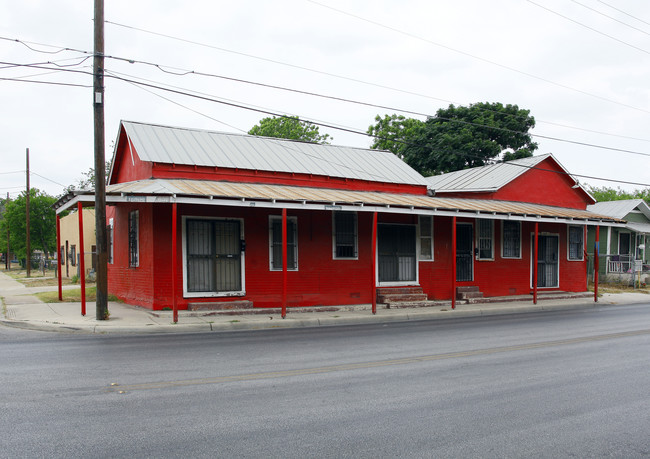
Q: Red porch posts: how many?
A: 8